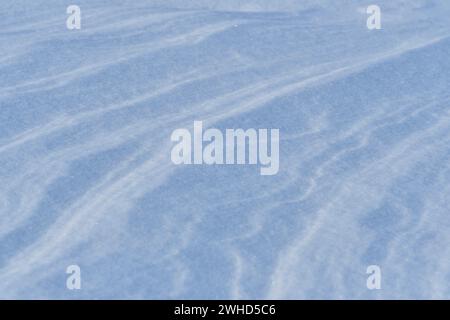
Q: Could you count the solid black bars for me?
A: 1